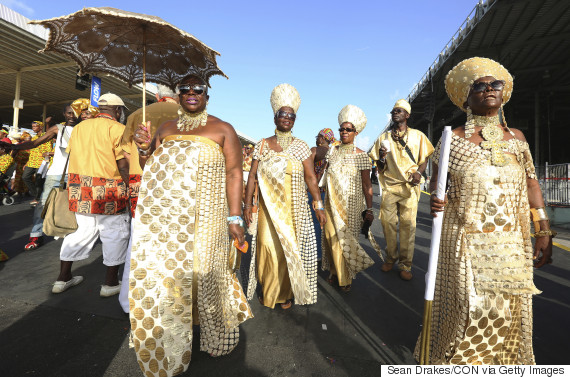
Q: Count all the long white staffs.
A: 1